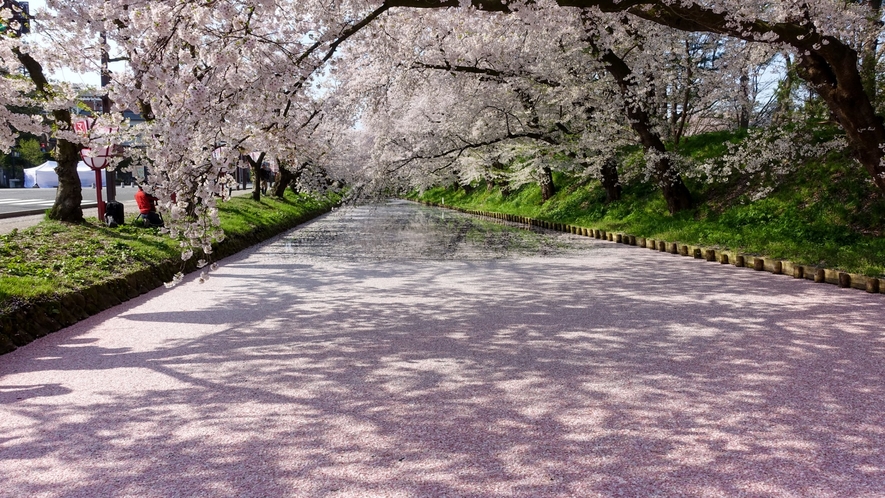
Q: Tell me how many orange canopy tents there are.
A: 0